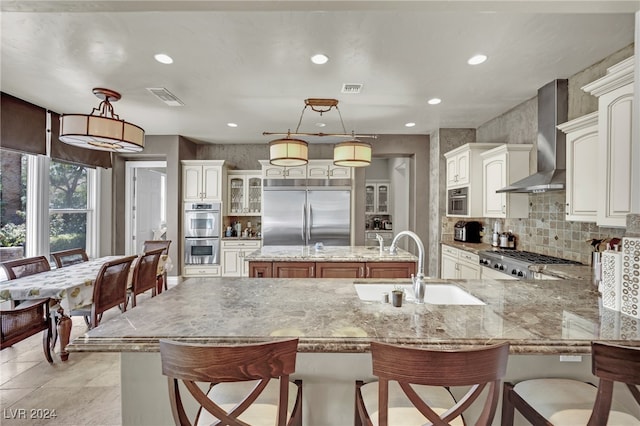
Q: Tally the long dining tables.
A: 1